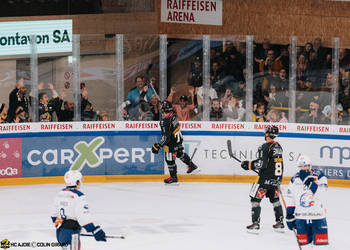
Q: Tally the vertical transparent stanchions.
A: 8